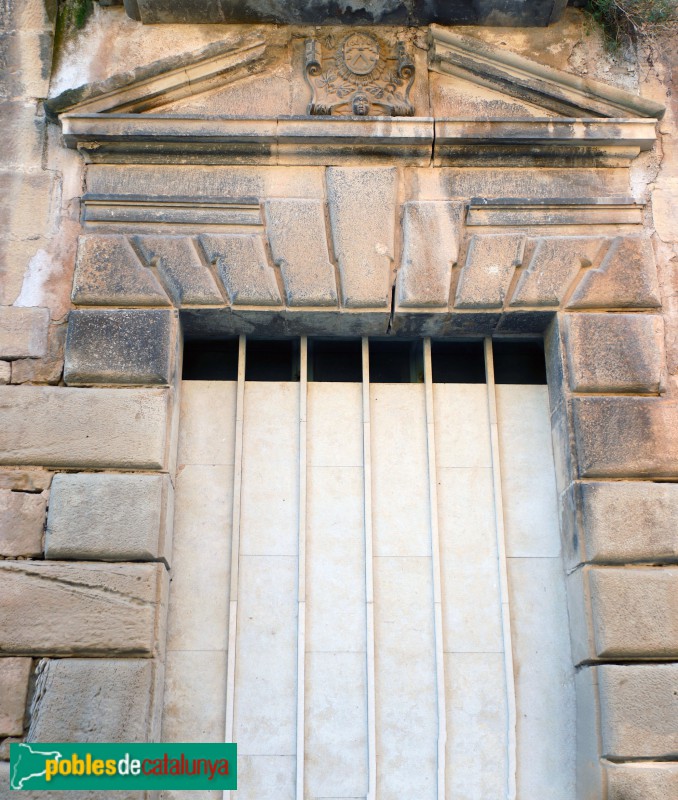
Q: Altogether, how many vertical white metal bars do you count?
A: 5